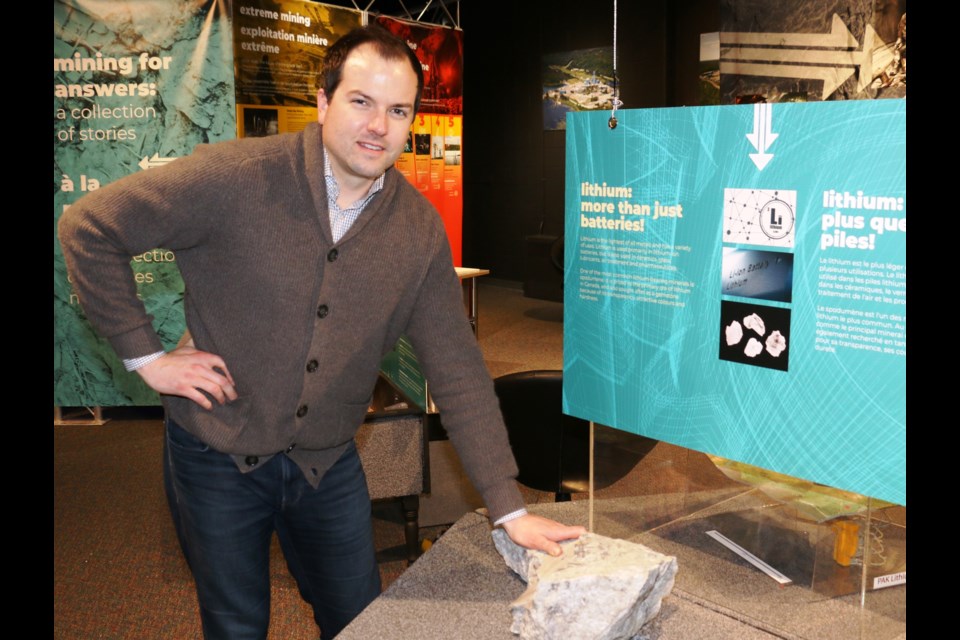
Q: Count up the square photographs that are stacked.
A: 3